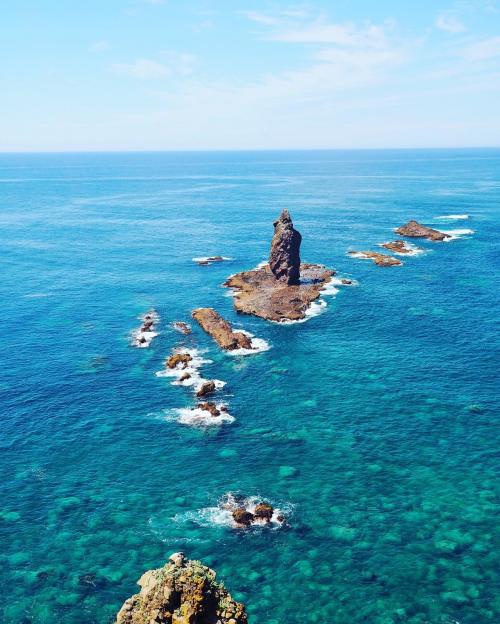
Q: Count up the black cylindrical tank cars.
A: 0